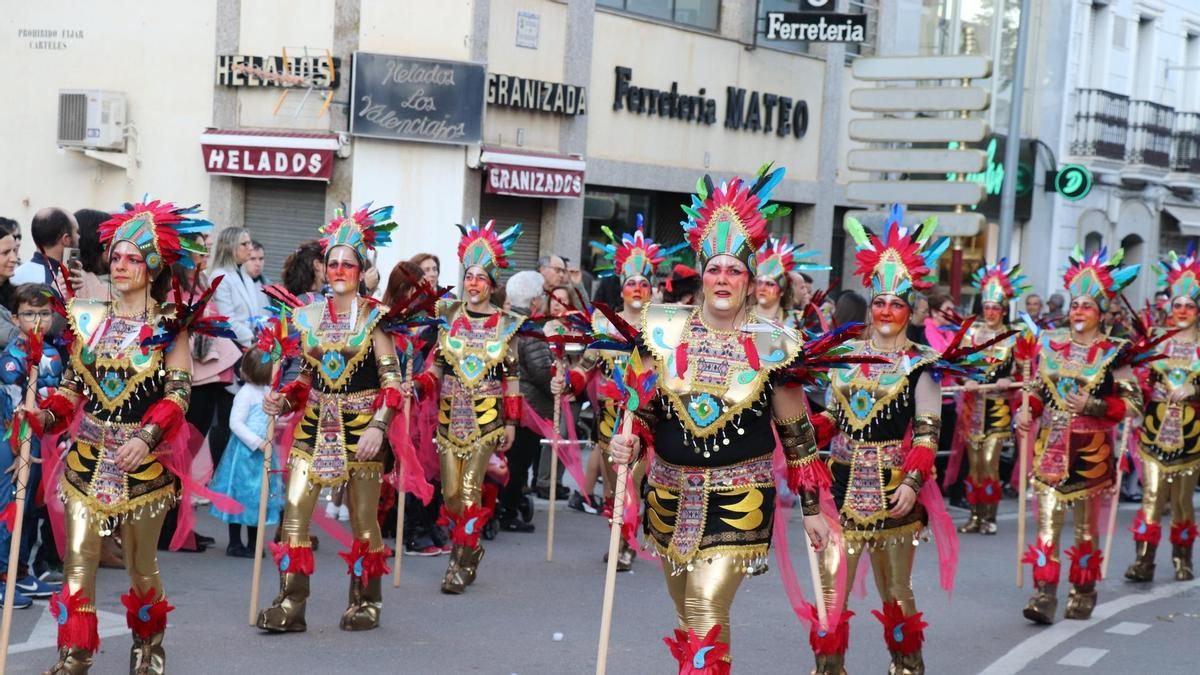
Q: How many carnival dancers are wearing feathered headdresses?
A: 10